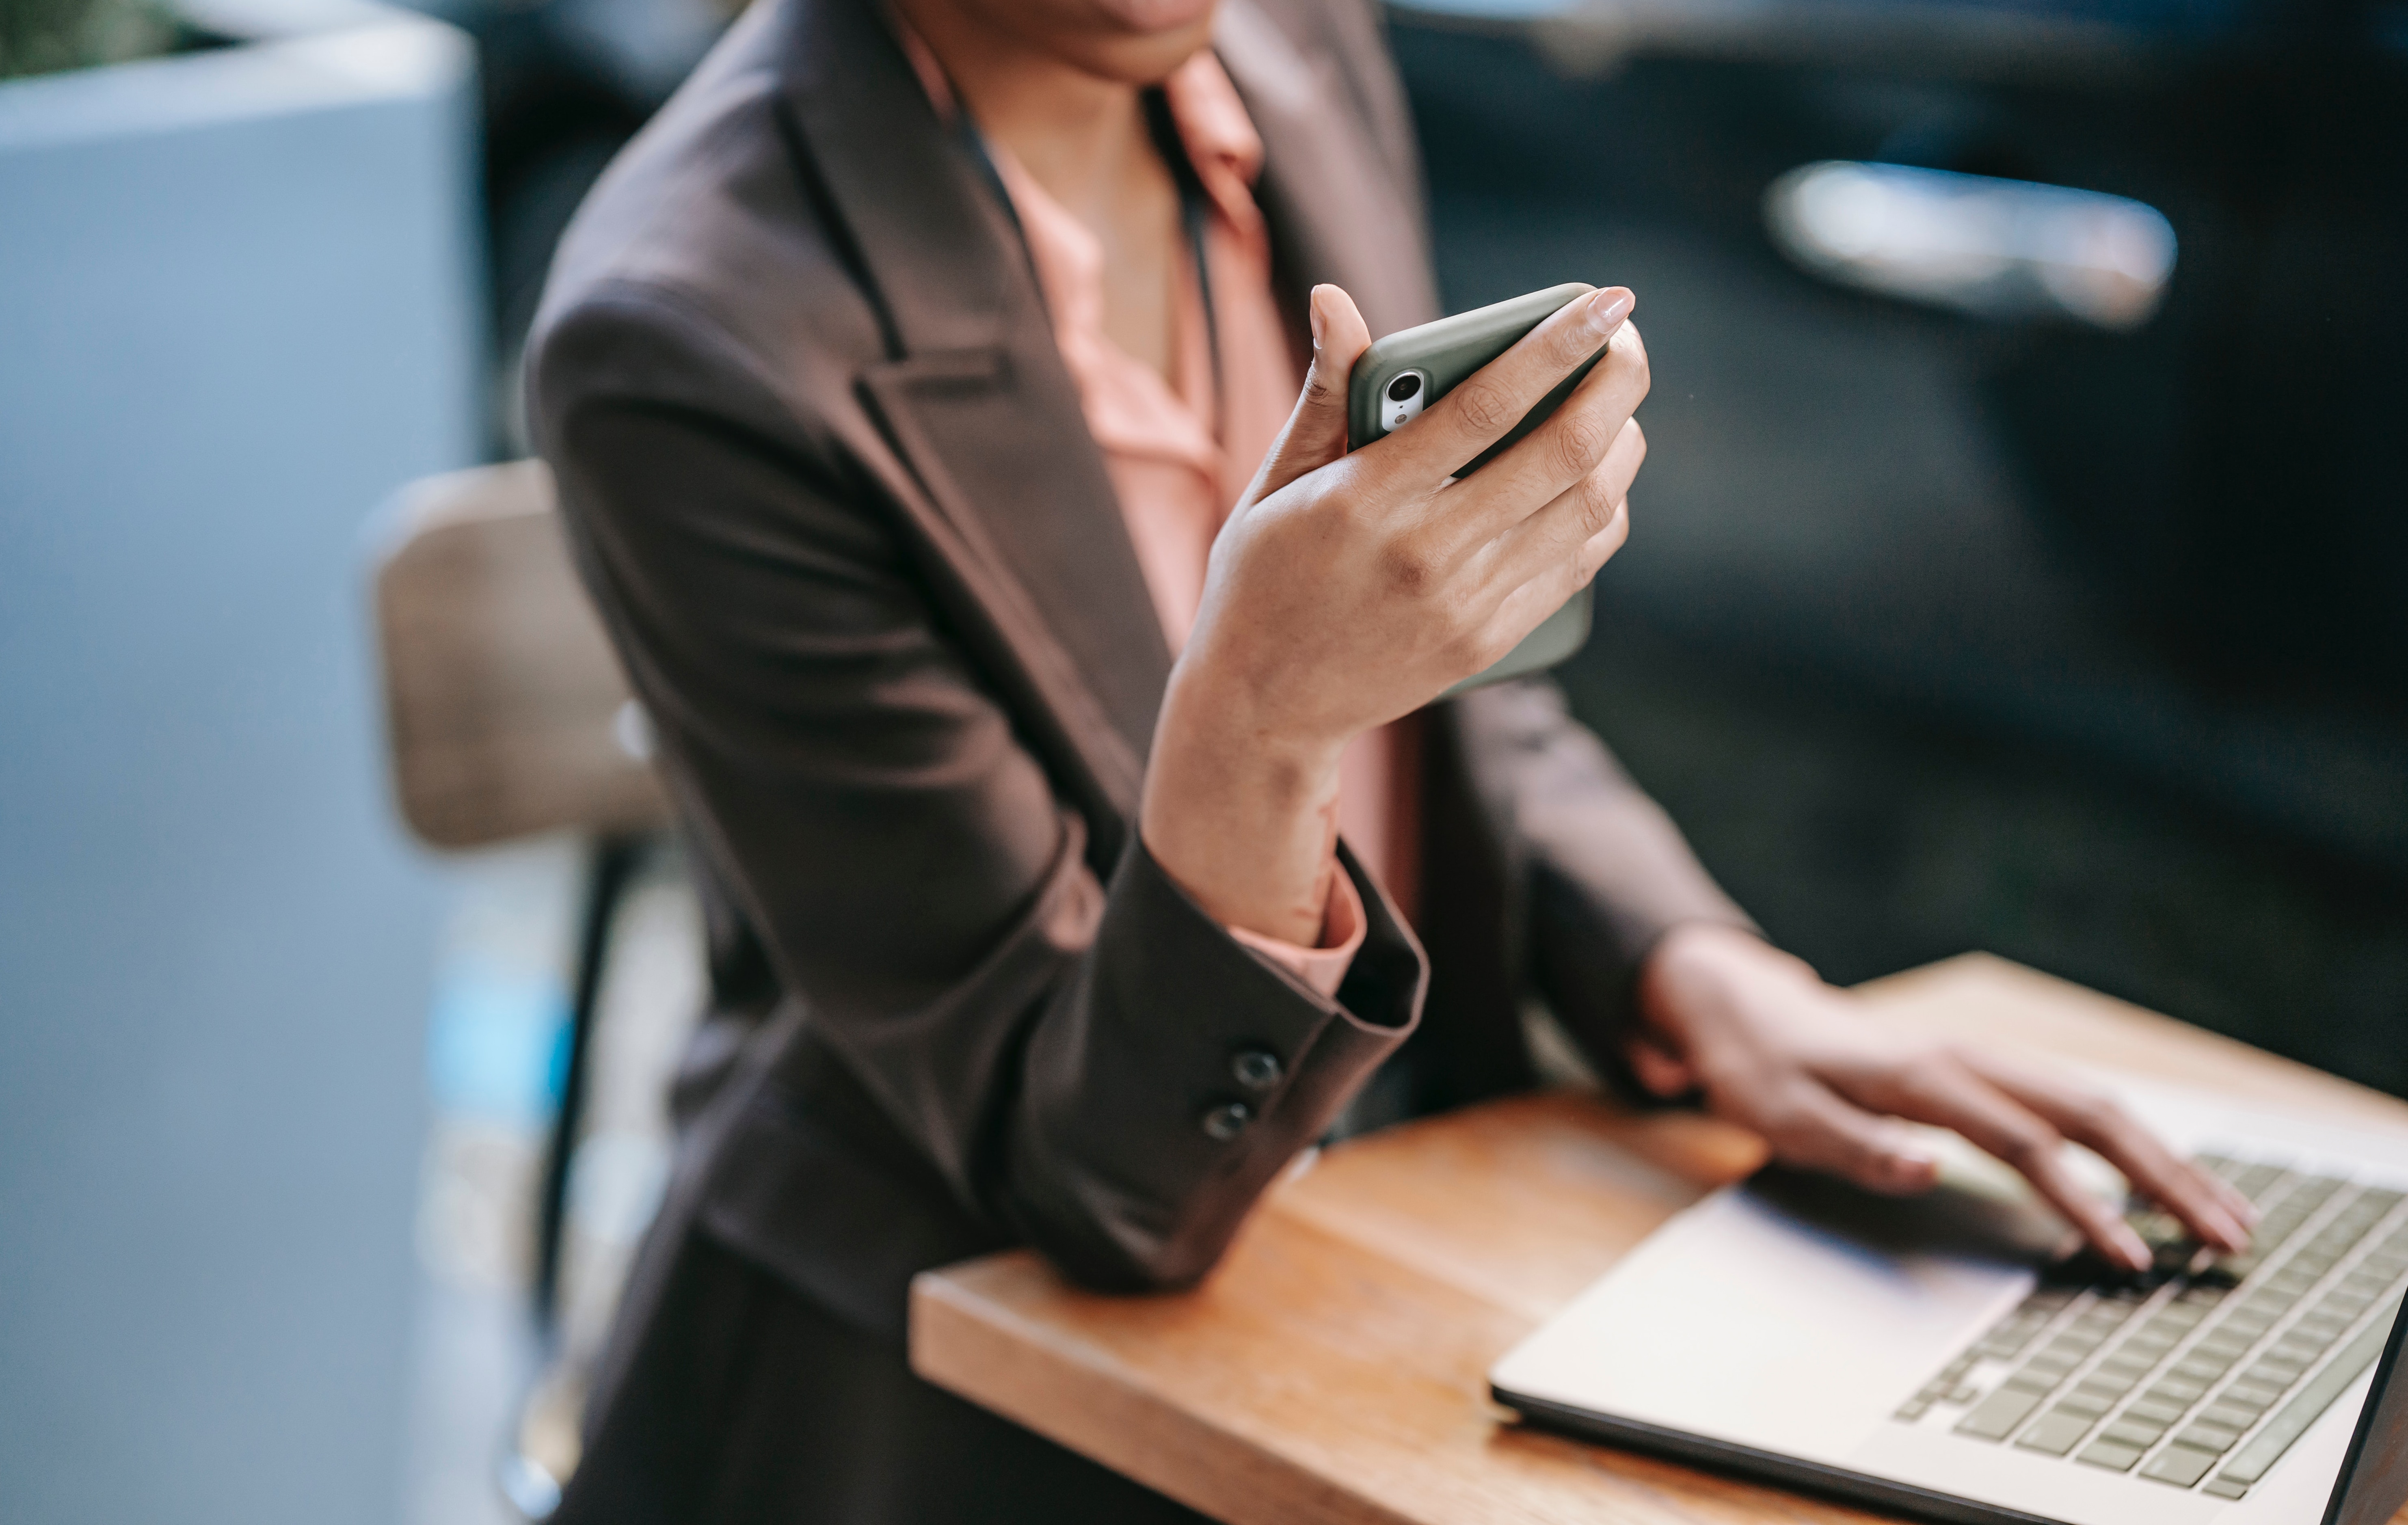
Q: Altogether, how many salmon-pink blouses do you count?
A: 1